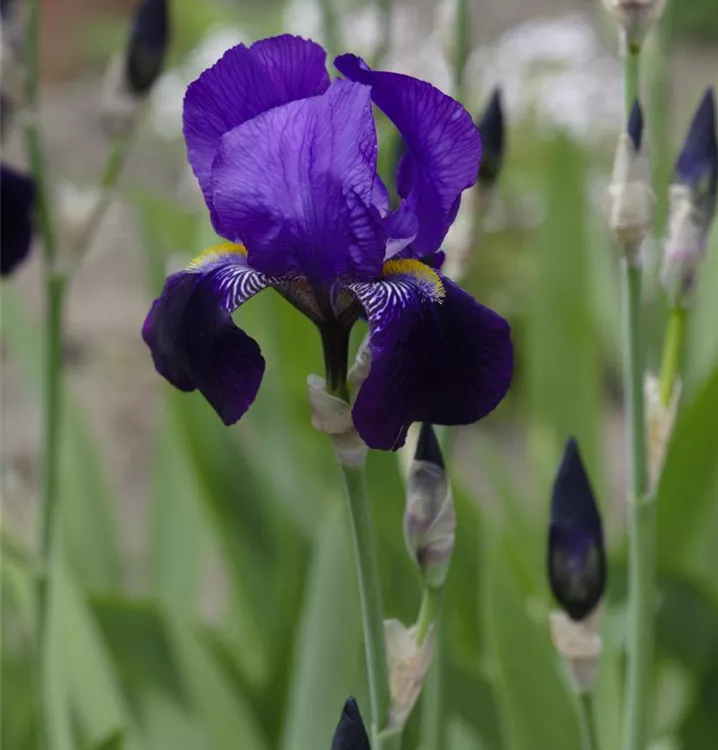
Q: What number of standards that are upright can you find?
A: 3